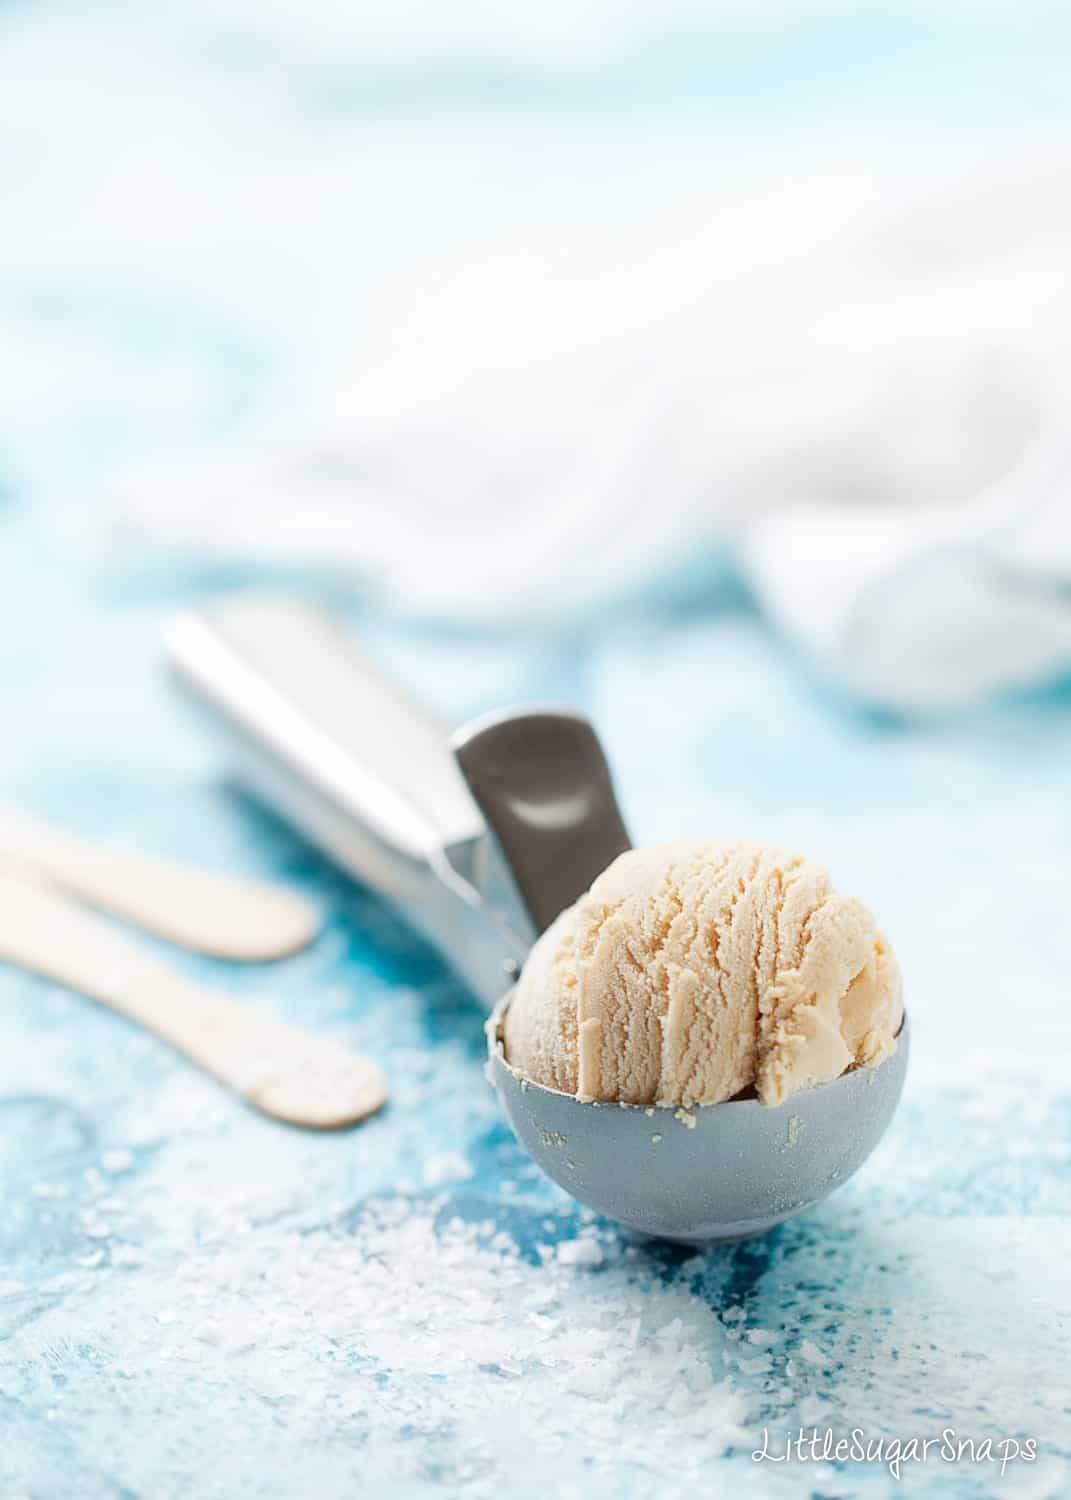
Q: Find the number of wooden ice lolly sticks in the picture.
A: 2